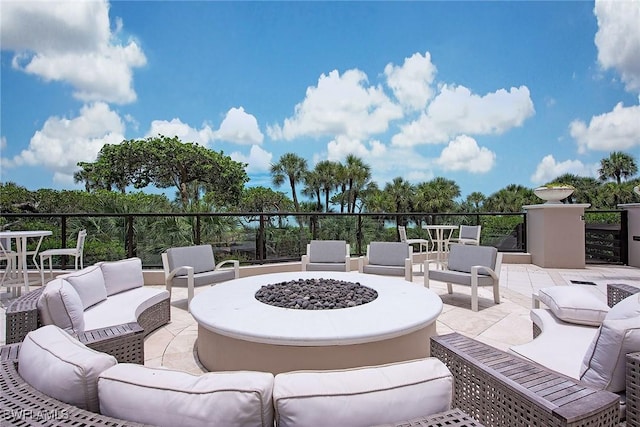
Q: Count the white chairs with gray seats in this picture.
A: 4